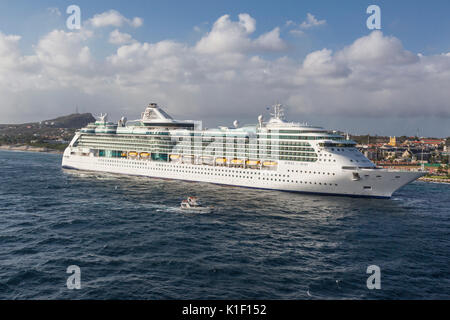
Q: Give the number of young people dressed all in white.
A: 0